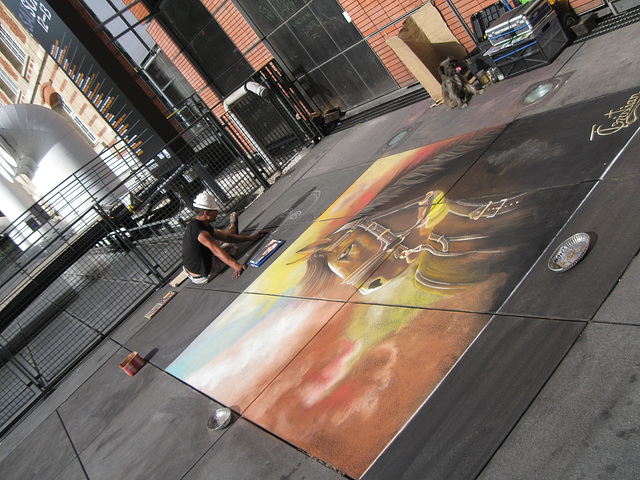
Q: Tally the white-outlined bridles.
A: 1